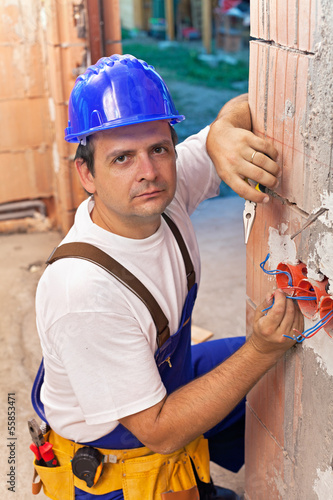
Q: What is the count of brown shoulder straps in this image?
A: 2